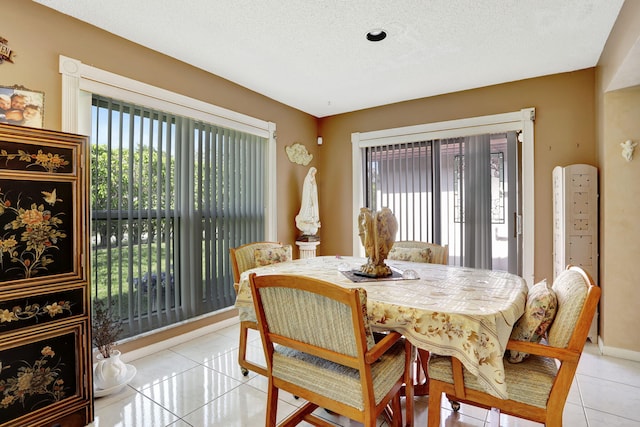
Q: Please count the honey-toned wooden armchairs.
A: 4